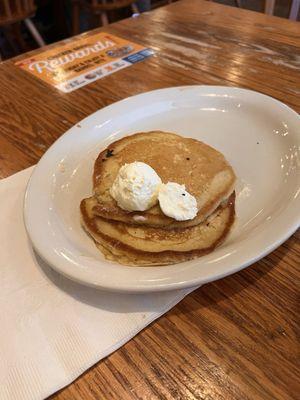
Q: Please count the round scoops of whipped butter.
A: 2